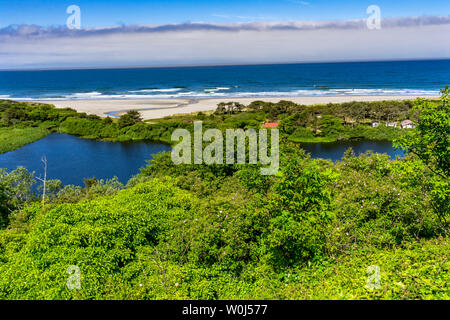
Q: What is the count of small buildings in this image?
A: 4